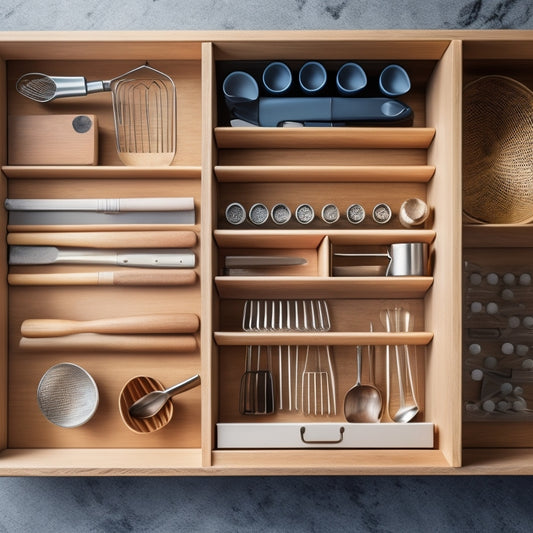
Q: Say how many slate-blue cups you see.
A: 5